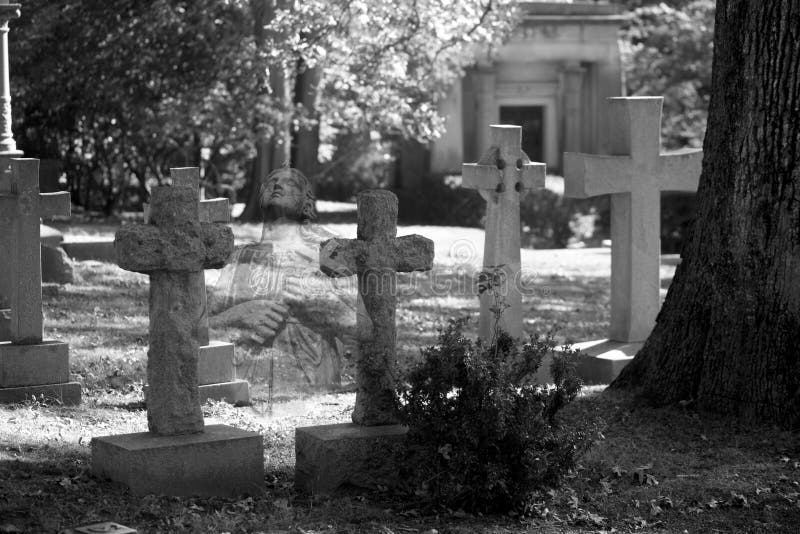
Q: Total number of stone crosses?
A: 6